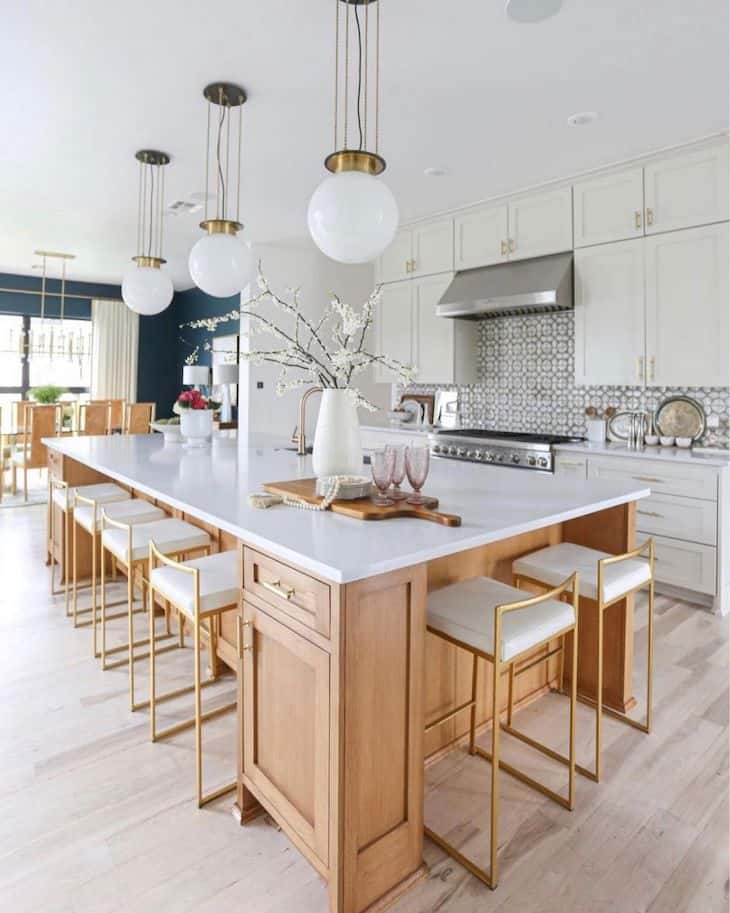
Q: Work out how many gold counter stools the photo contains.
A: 6